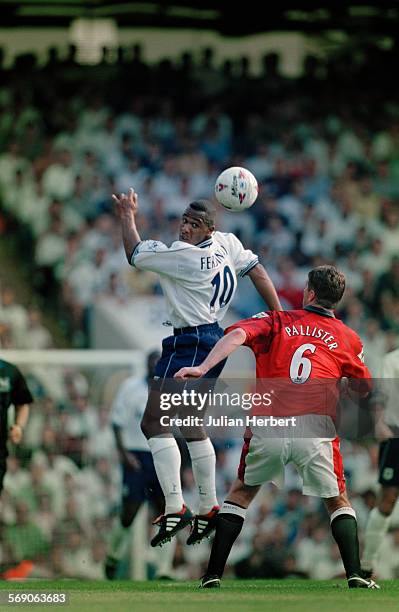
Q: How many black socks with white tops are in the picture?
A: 2